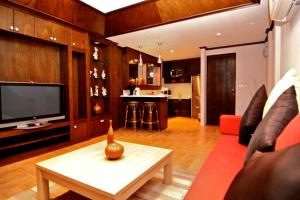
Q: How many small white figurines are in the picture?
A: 7